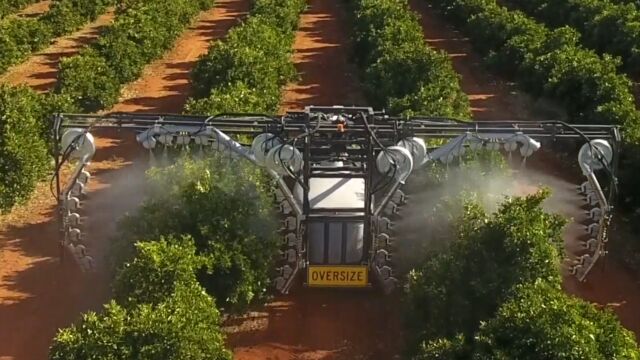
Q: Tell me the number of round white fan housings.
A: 6